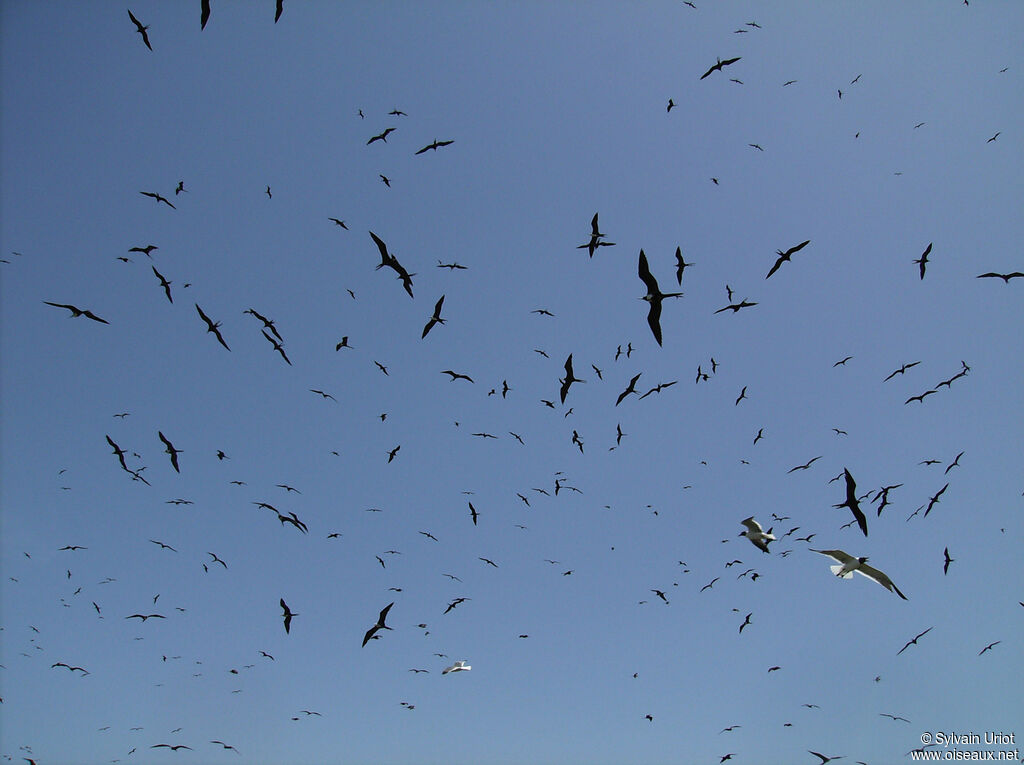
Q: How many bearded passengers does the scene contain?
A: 0